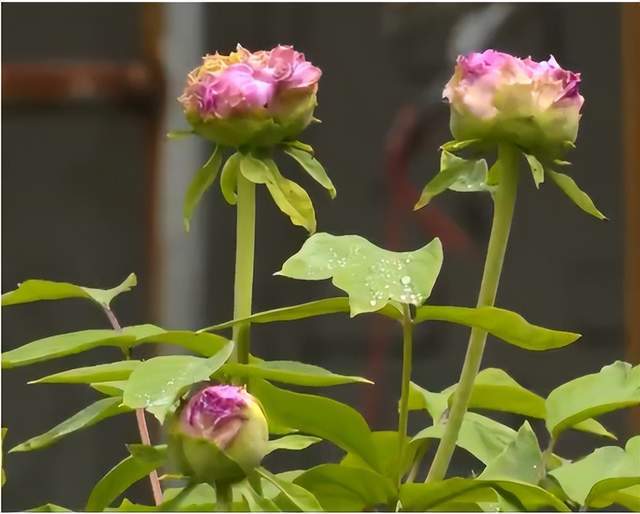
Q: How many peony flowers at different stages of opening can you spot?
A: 3